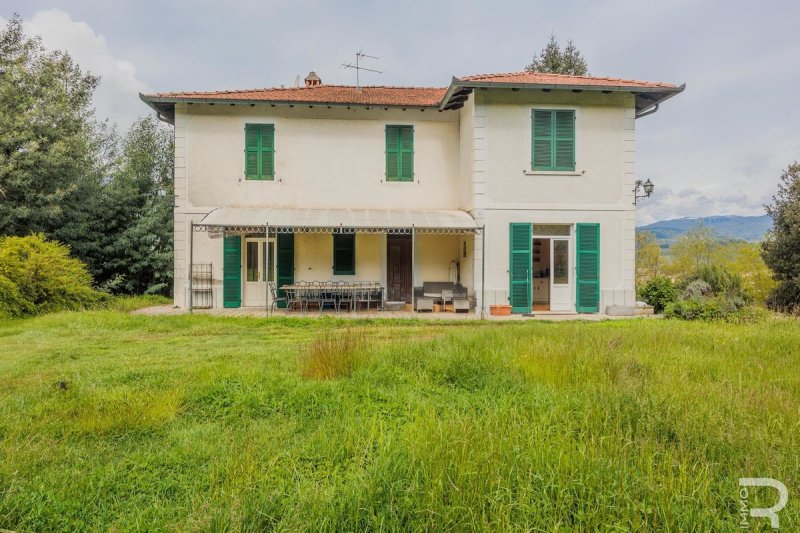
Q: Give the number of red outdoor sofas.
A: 0